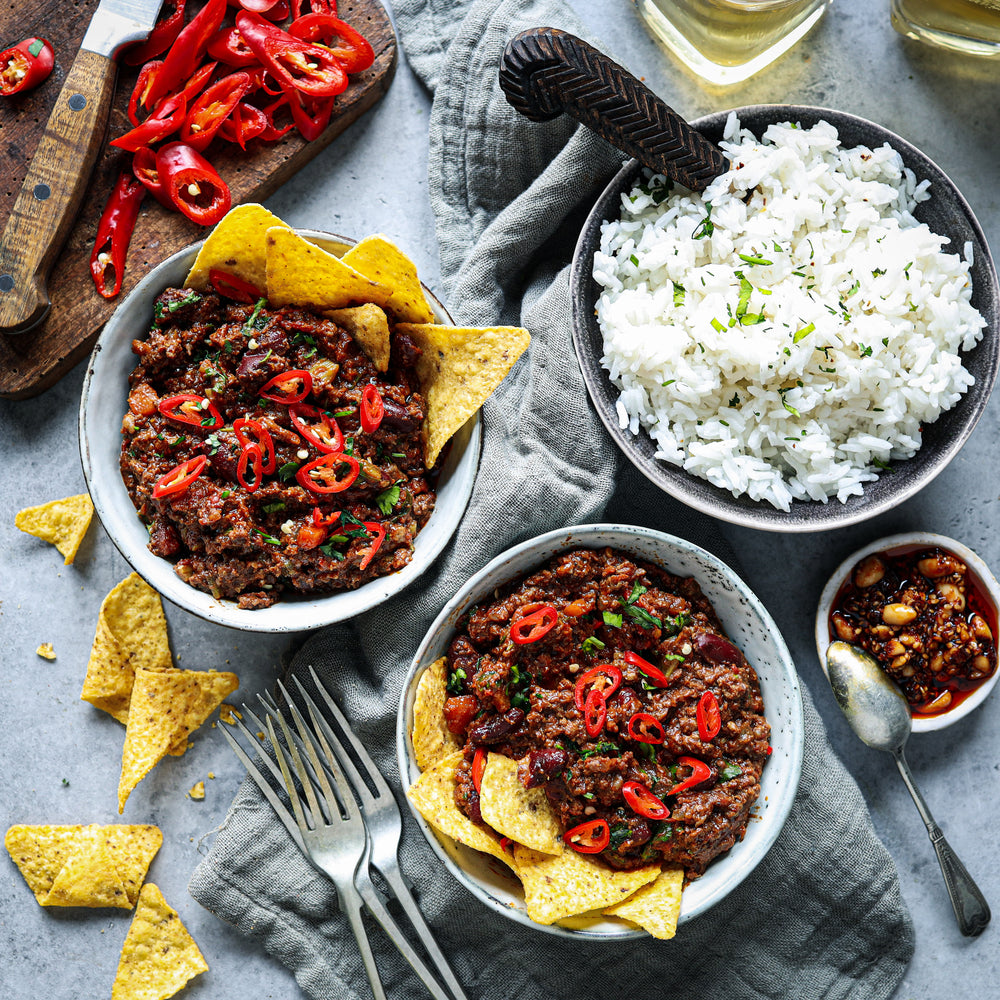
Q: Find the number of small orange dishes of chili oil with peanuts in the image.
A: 0